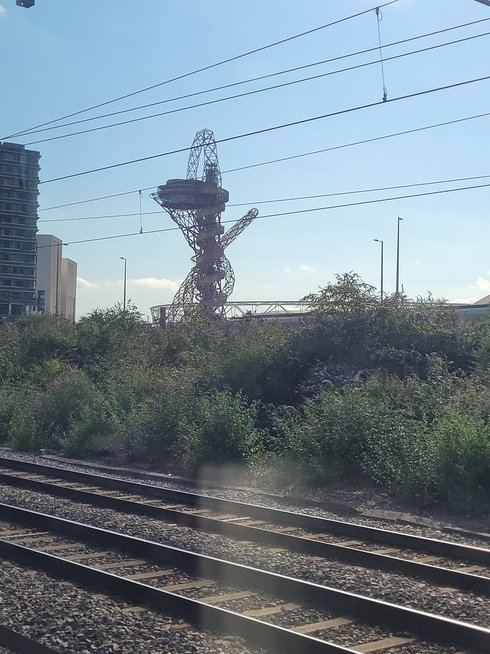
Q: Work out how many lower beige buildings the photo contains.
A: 2